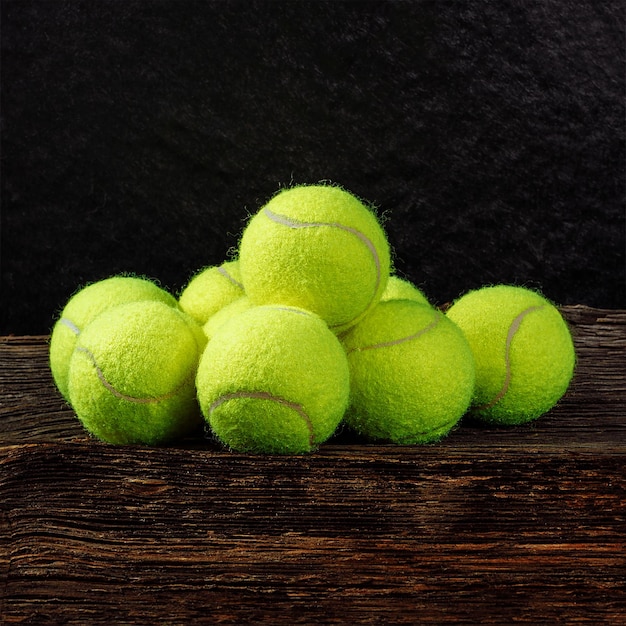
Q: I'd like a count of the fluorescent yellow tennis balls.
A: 9